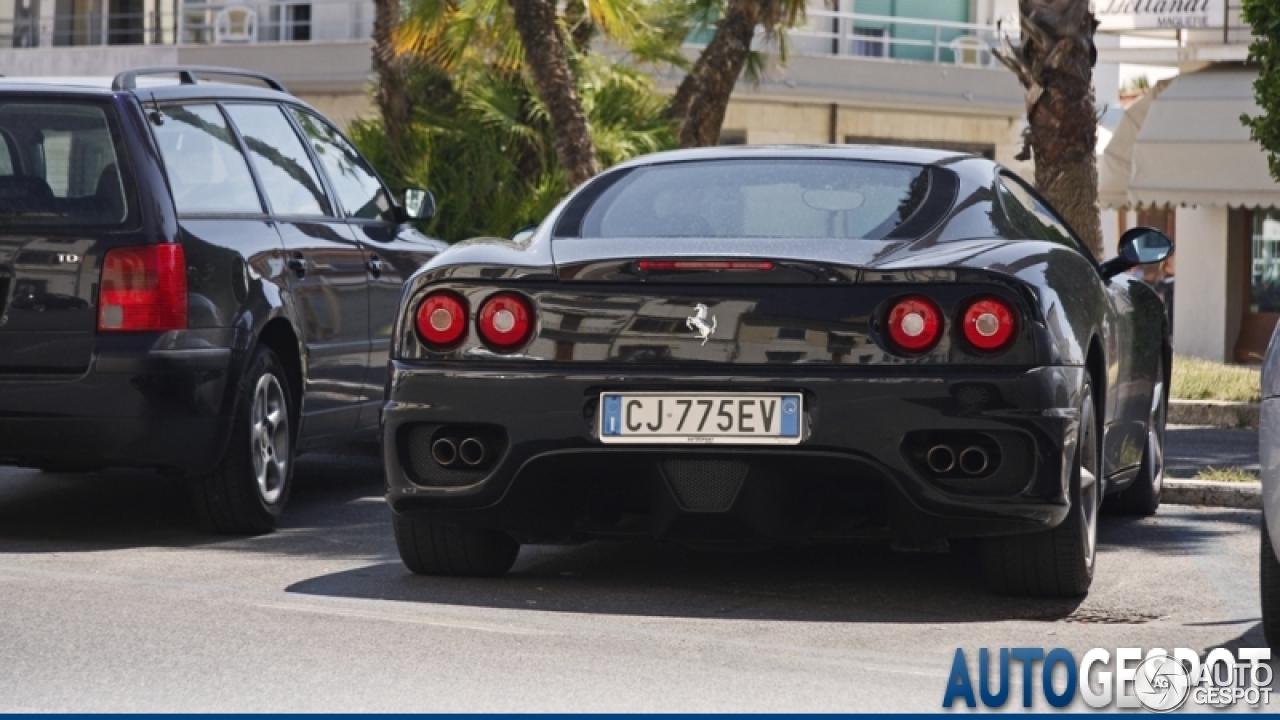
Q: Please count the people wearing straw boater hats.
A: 0